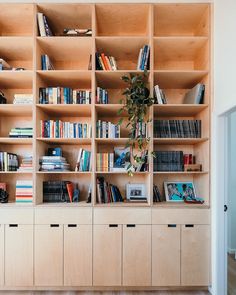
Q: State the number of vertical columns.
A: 4